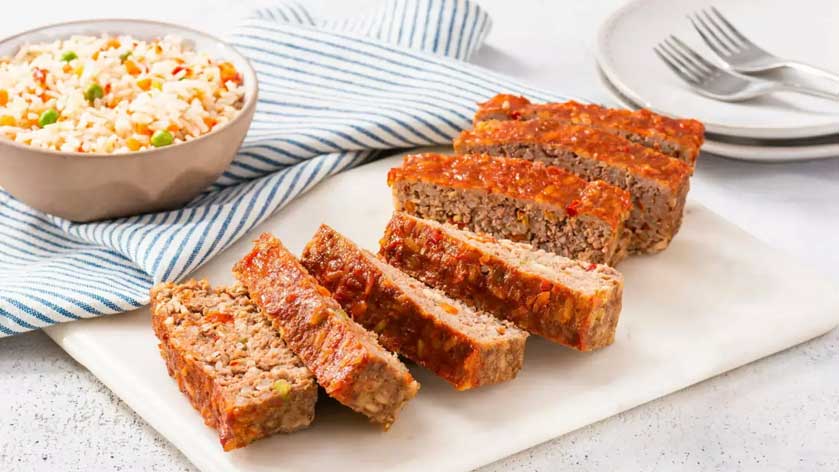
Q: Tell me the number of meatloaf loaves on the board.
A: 7